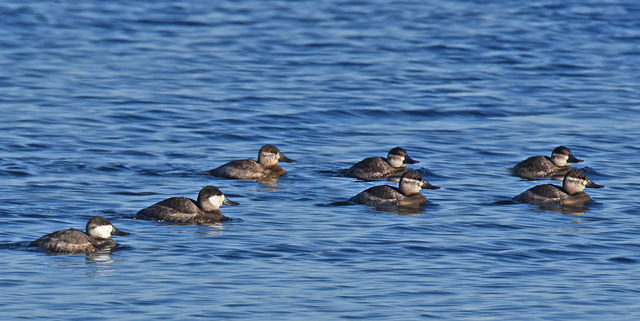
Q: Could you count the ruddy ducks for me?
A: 7